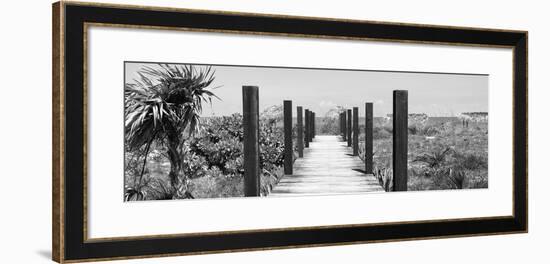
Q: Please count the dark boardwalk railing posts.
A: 12